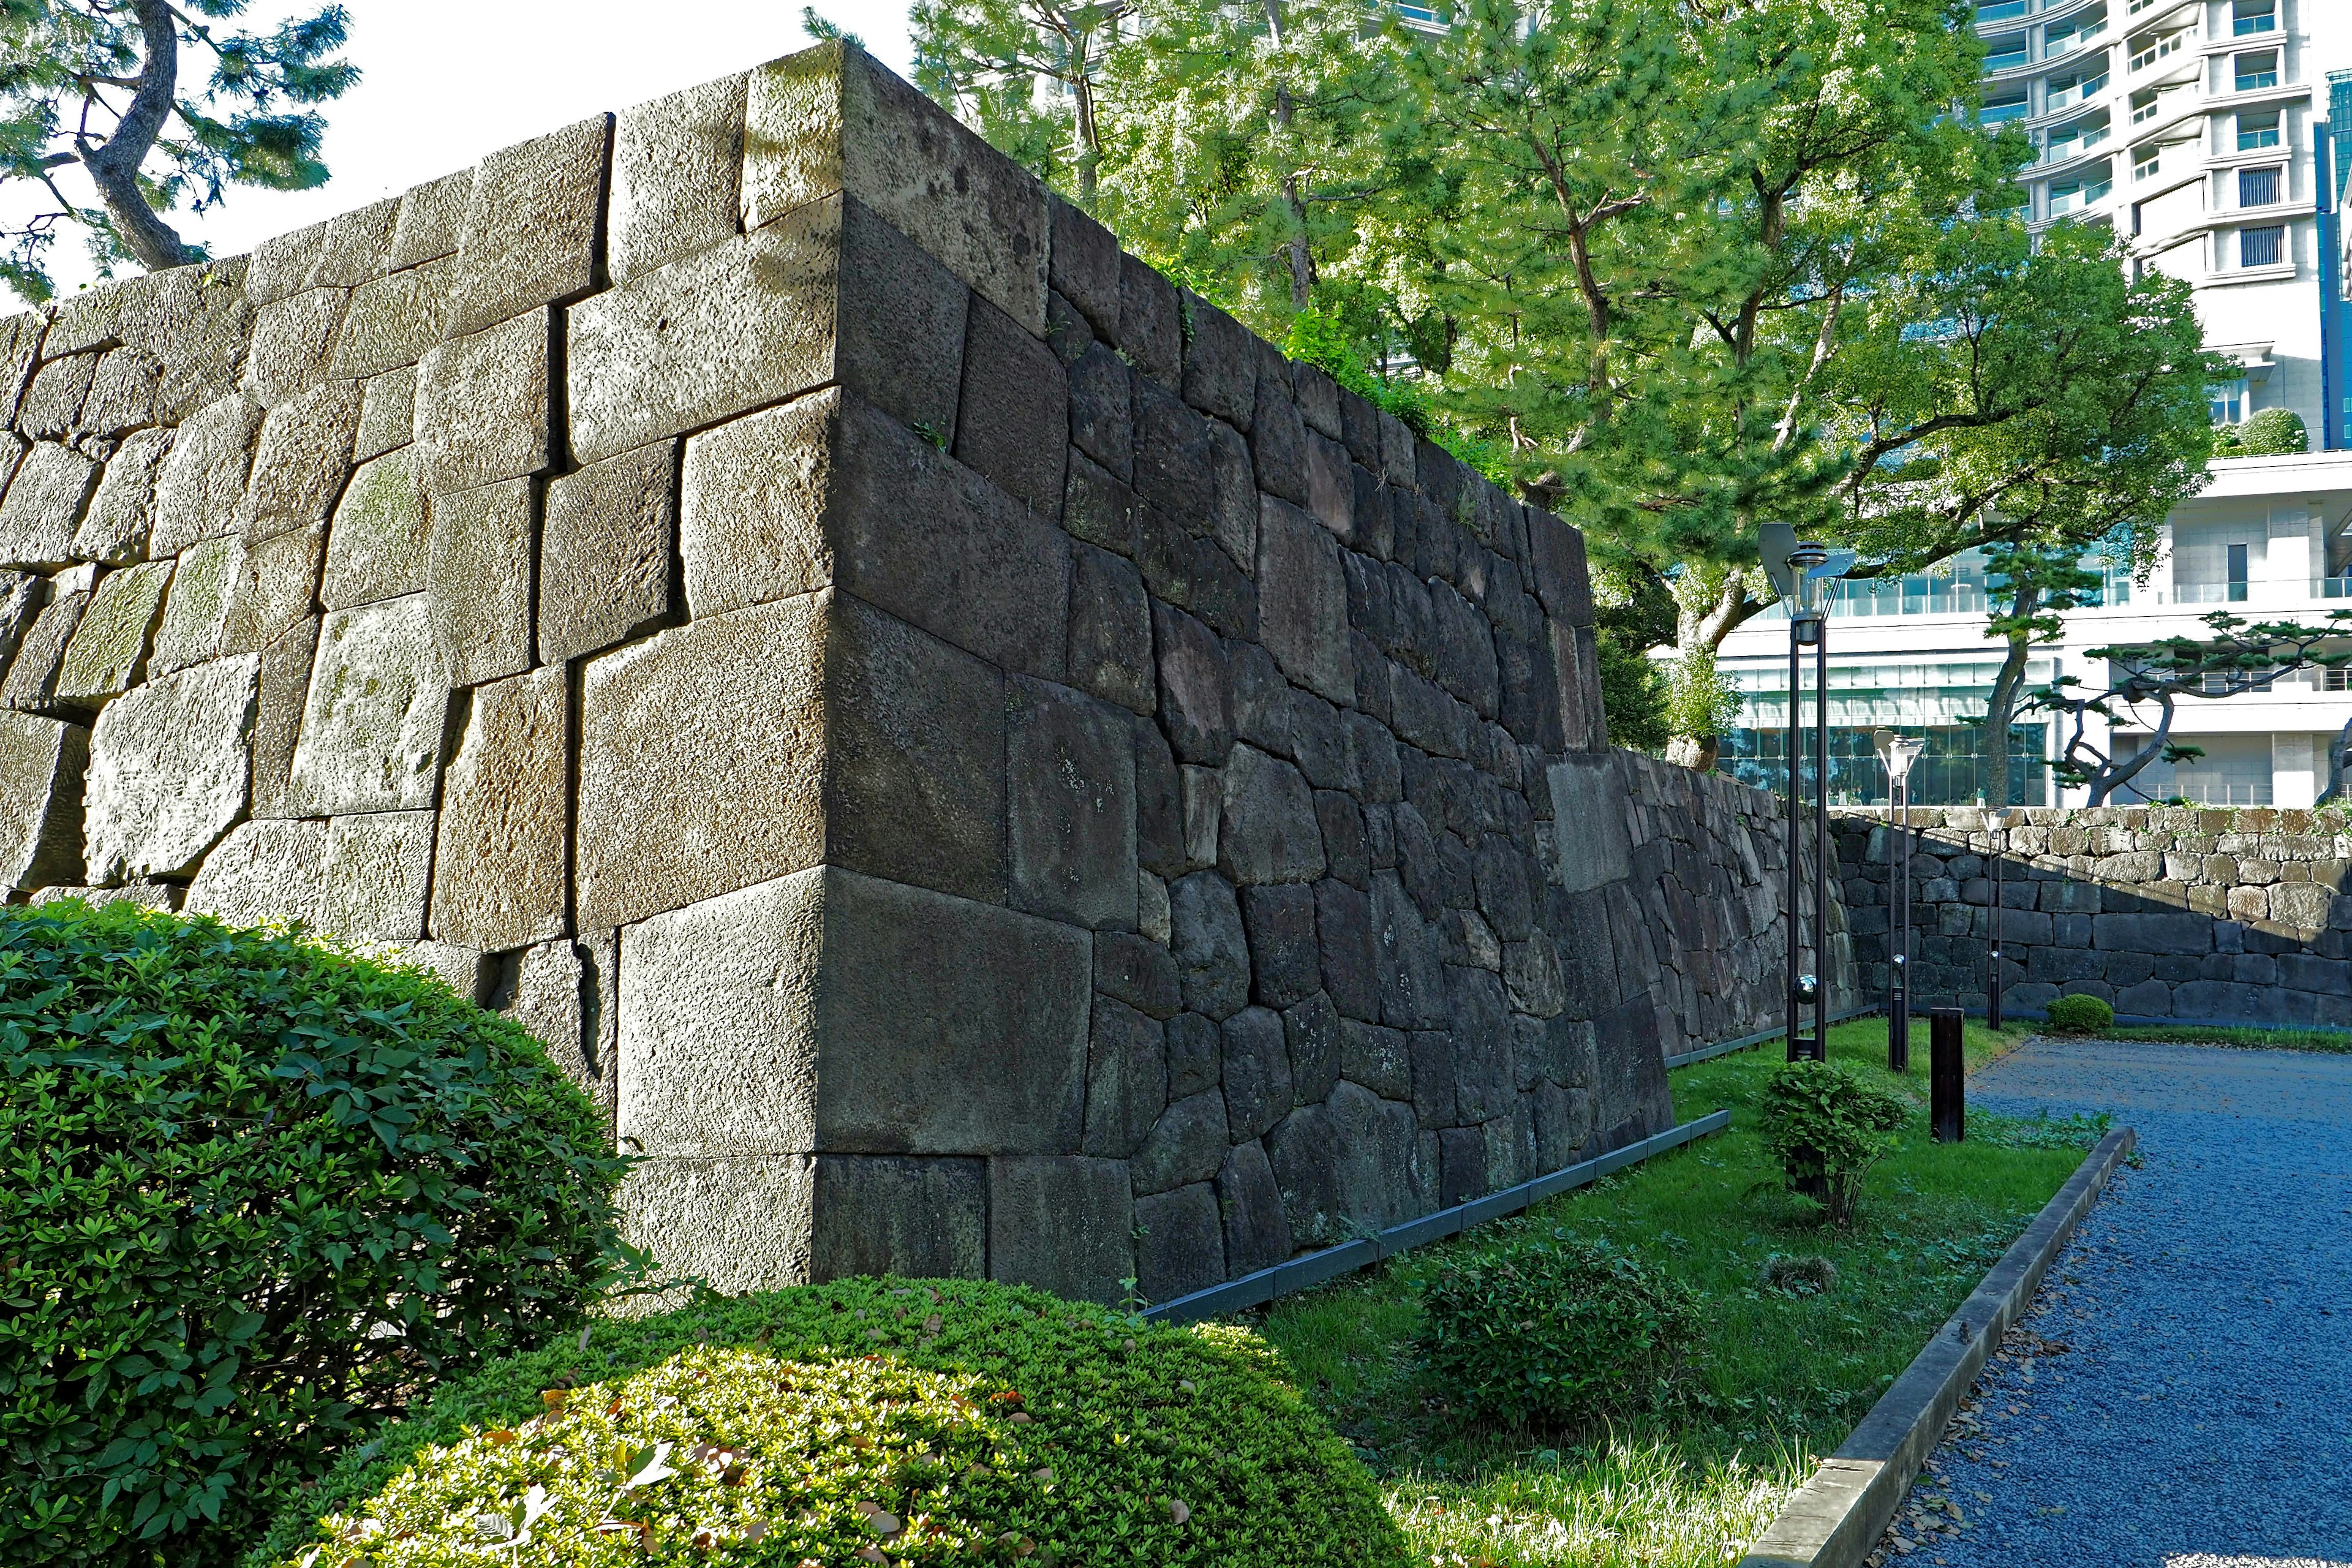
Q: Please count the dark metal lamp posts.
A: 3